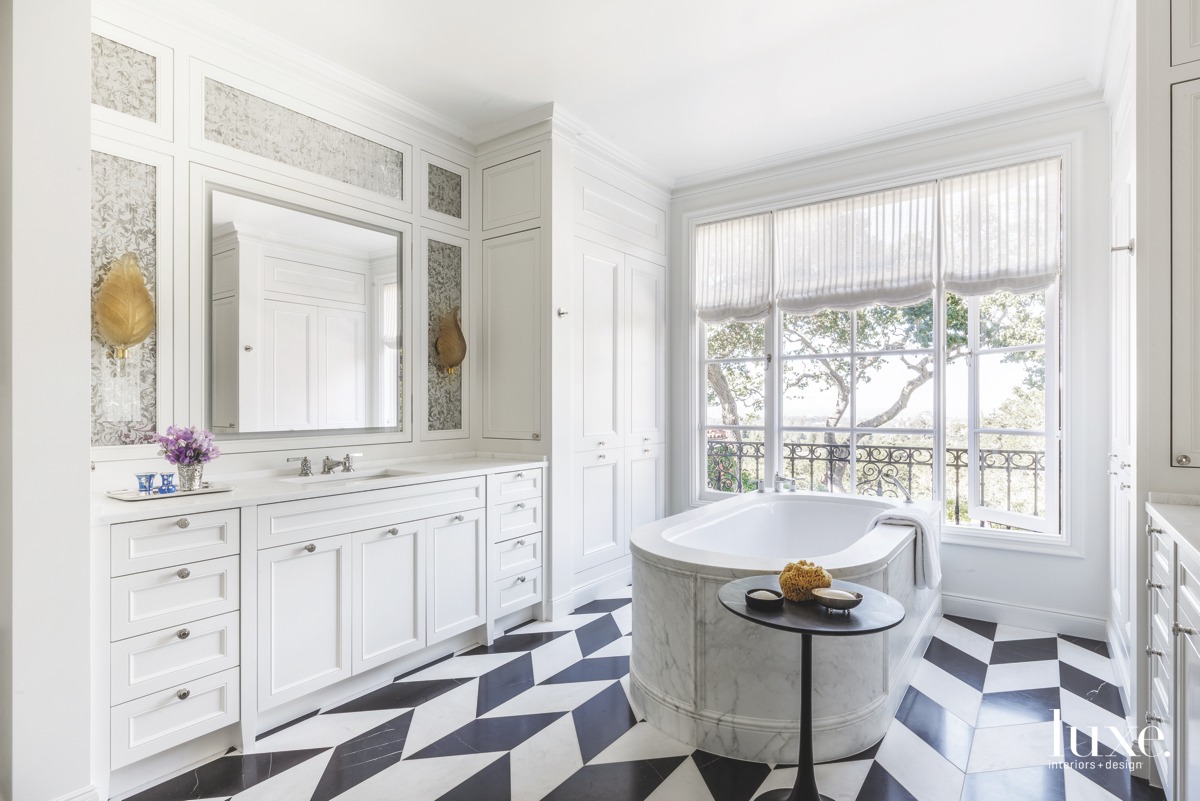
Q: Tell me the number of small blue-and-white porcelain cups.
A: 2